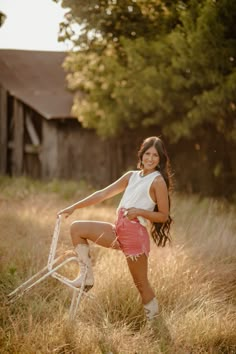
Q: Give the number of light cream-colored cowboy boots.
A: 2